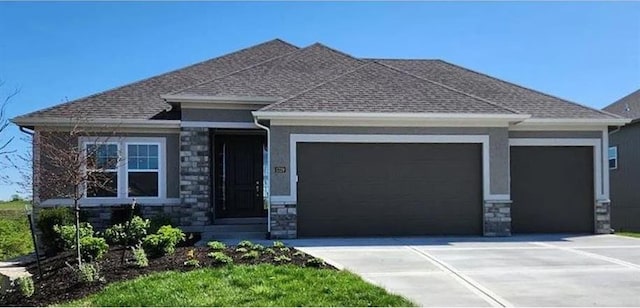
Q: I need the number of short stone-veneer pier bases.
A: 3